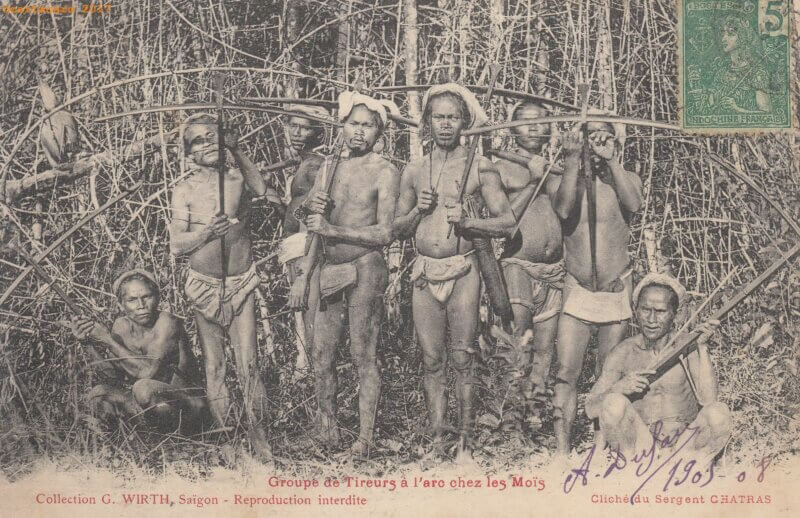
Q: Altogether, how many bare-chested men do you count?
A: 8